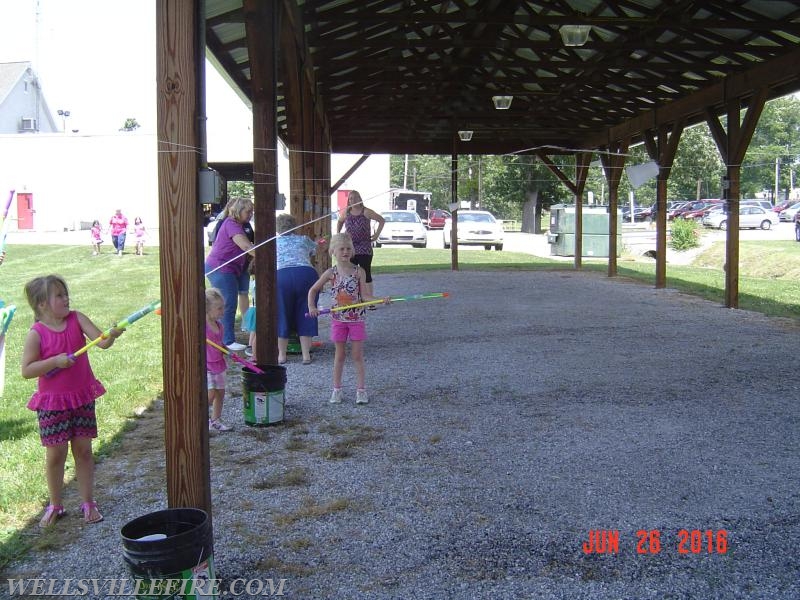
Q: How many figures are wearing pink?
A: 6